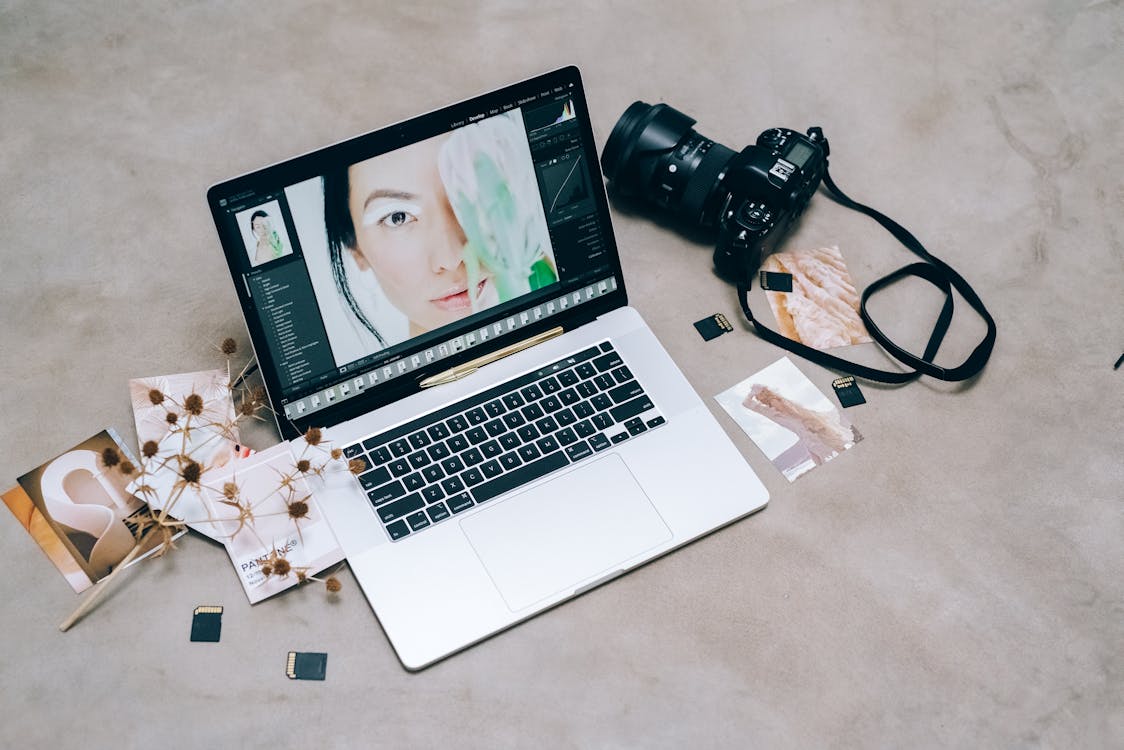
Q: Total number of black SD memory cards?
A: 5